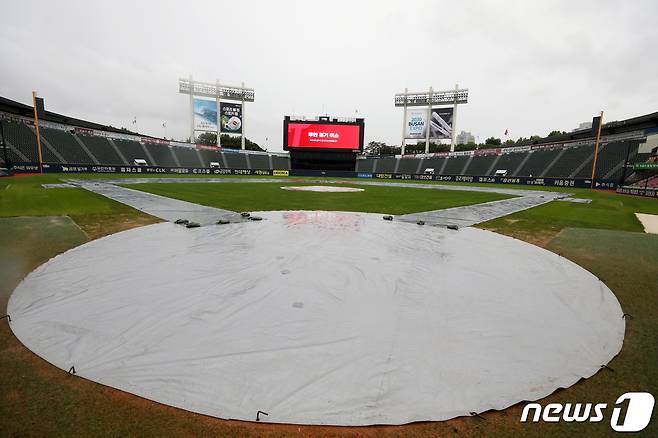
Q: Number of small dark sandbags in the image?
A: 8